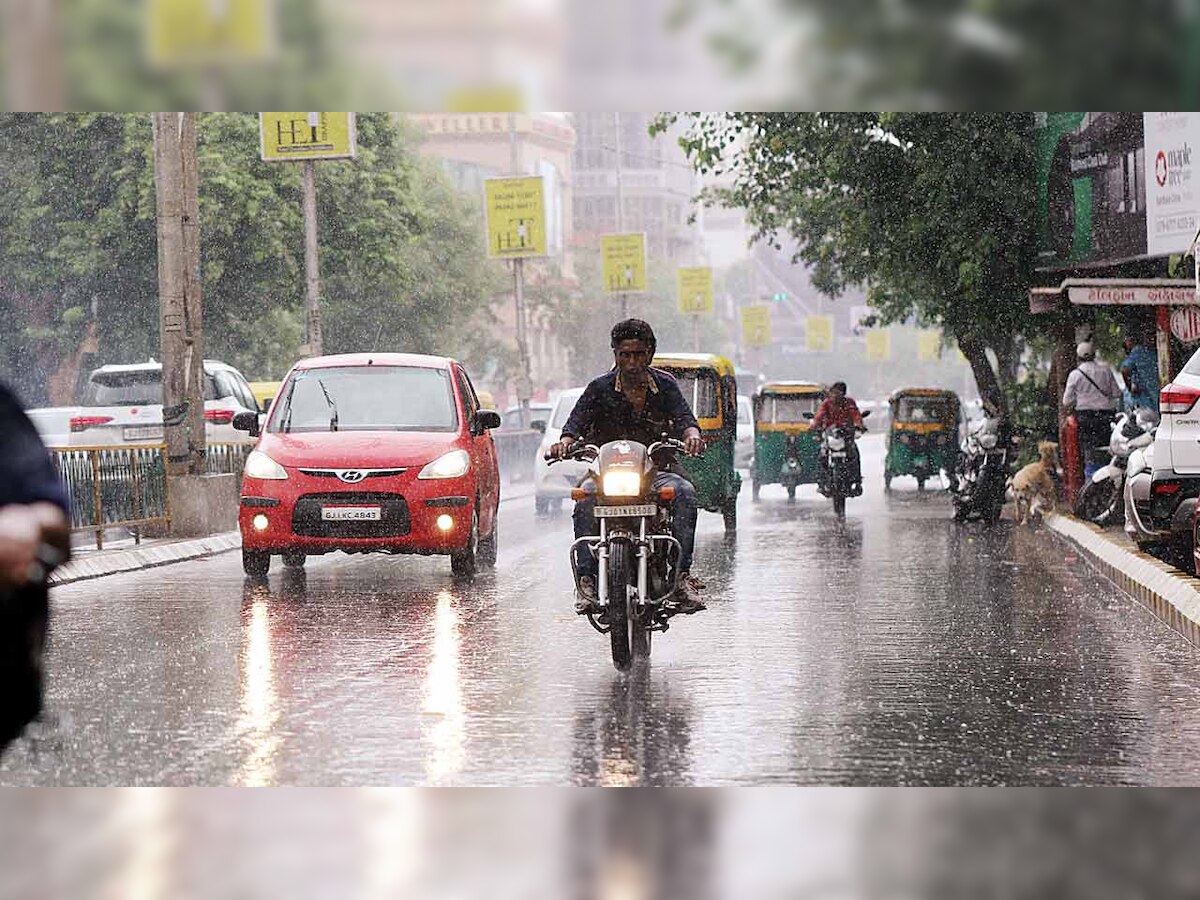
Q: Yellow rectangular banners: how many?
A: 8